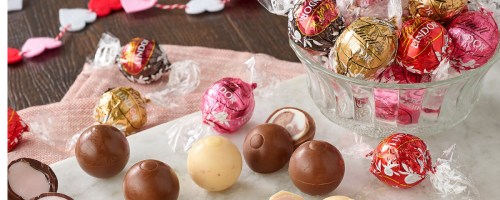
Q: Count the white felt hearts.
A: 2